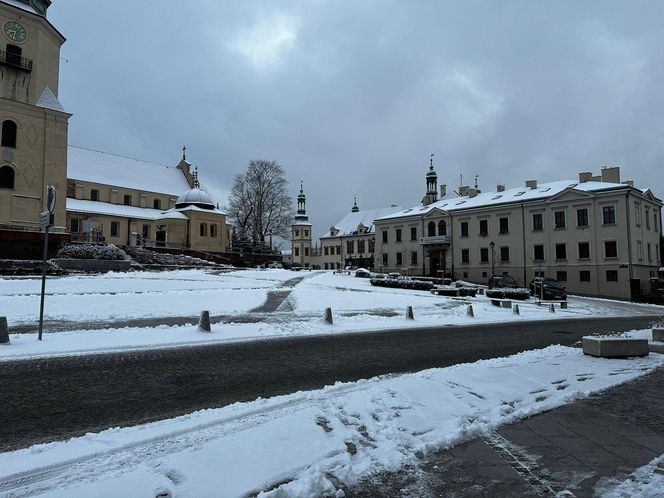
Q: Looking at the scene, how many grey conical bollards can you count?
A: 7